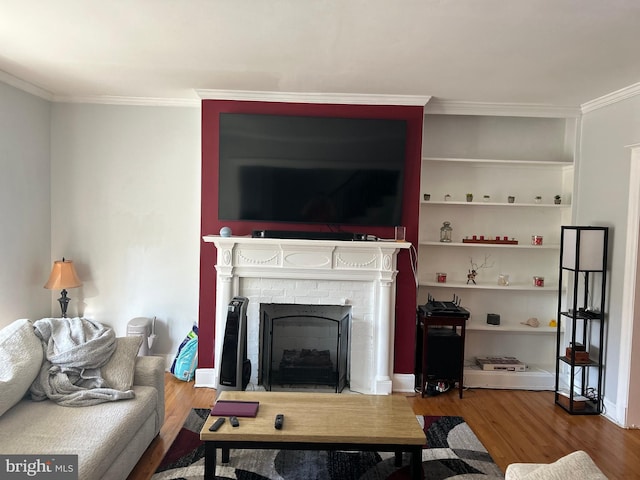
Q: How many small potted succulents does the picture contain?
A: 7